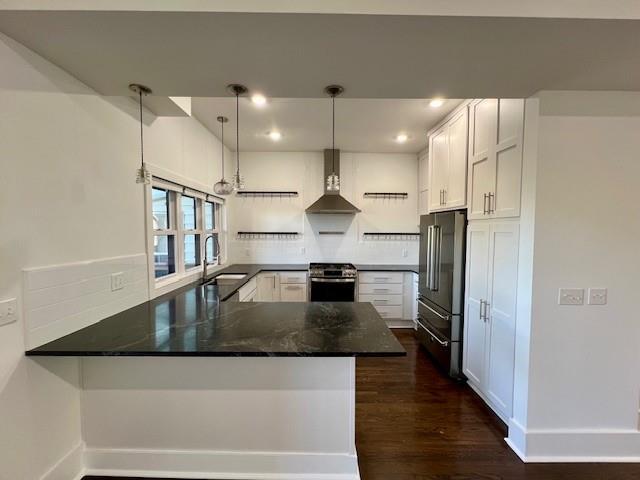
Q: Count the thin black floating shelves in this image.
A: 4